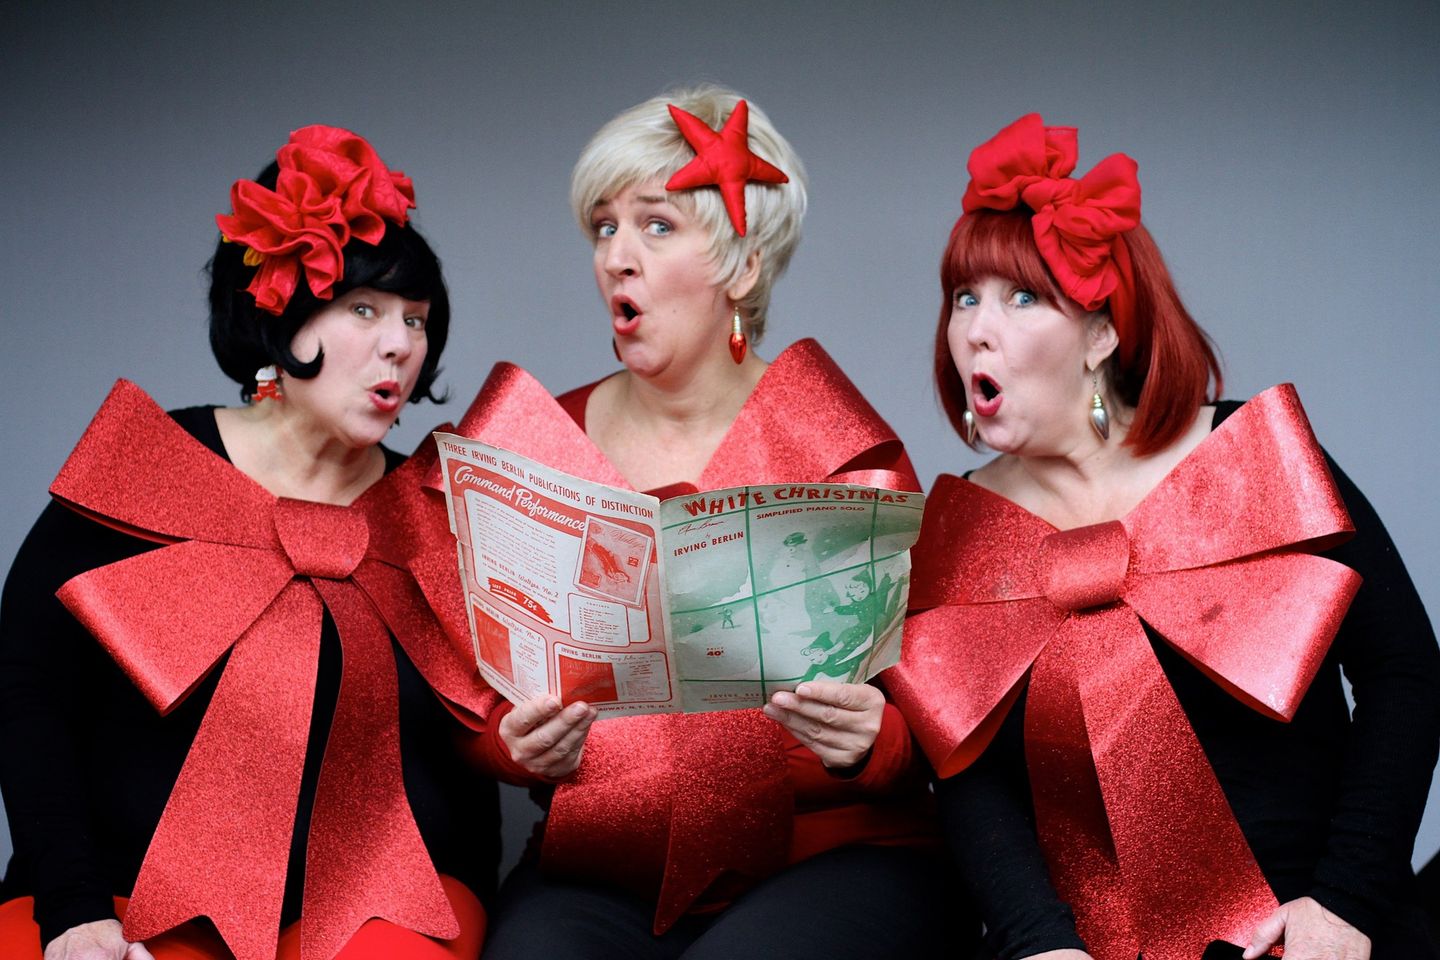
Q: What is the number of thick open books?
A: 0